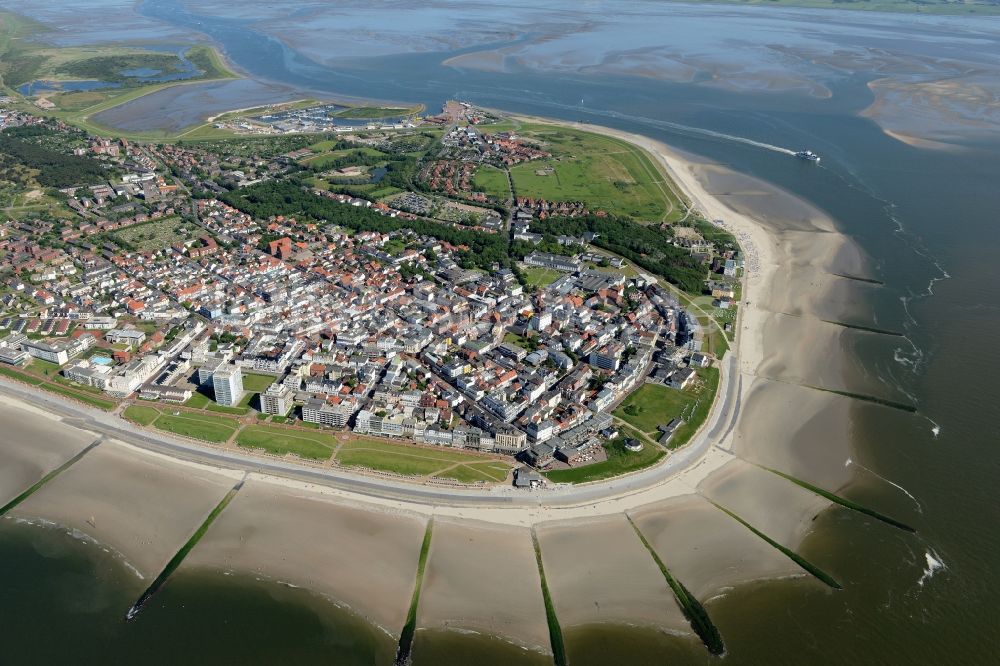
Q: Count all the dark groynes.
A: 10